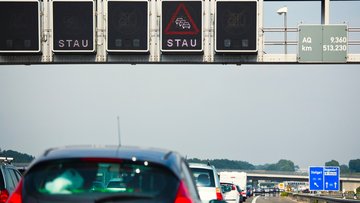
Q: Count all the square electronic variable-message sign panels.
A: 5